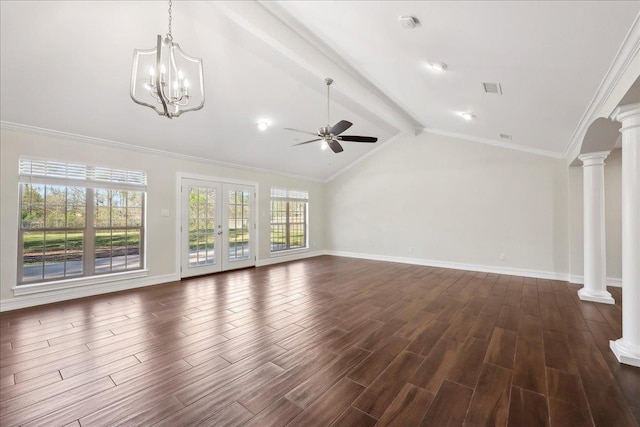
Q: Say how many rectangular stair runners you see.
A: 0